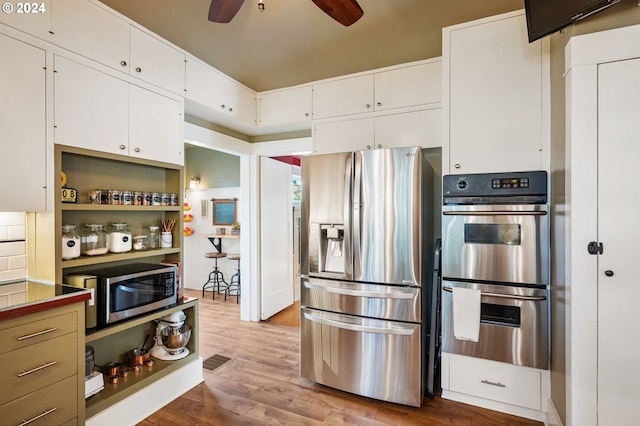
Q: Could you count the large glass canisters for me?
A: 3